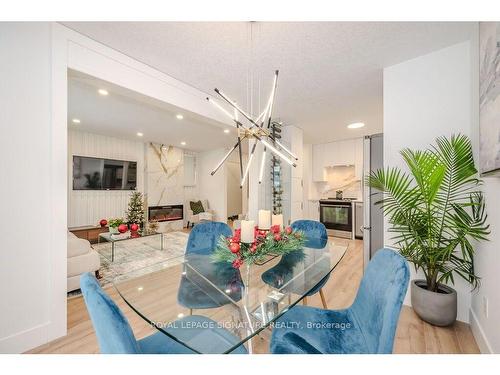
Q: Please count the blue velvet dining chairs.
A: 4